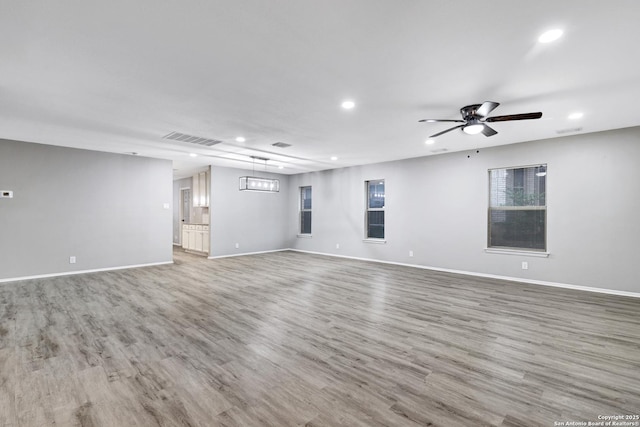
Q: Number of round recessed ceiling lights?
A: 8